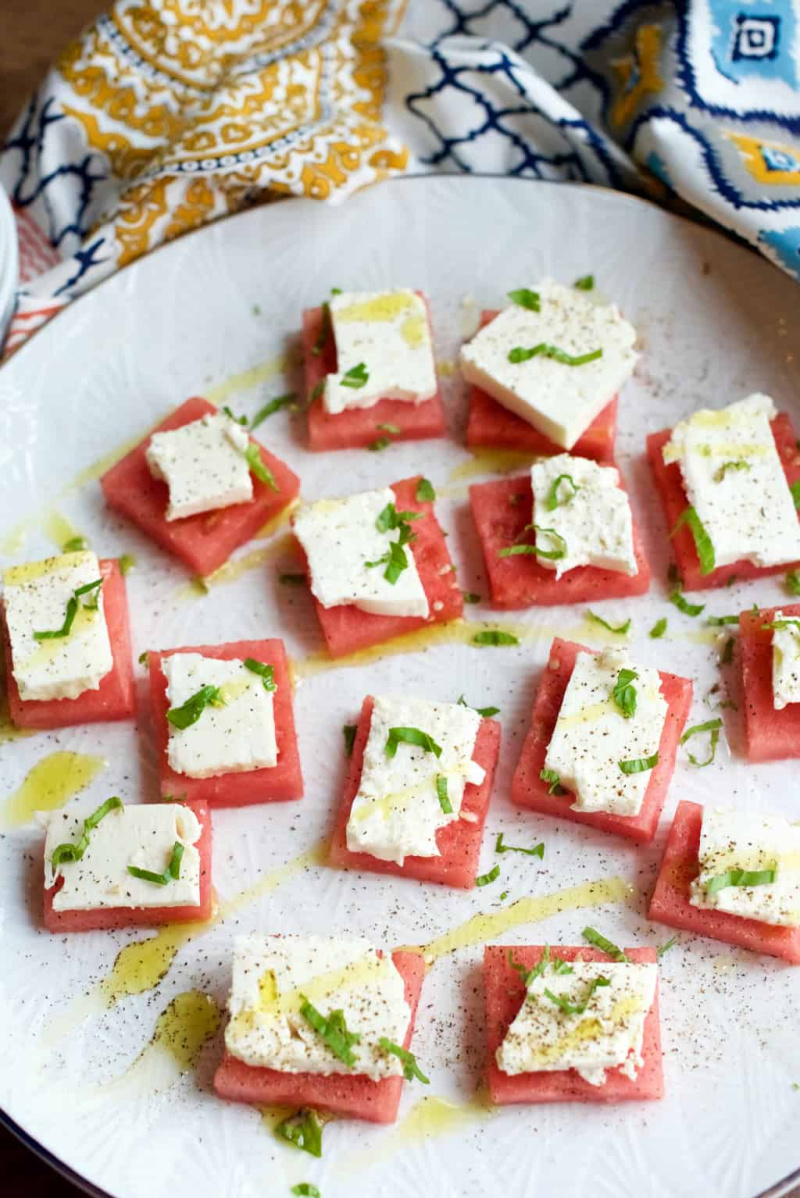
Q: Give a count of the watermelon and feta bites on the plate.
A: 15